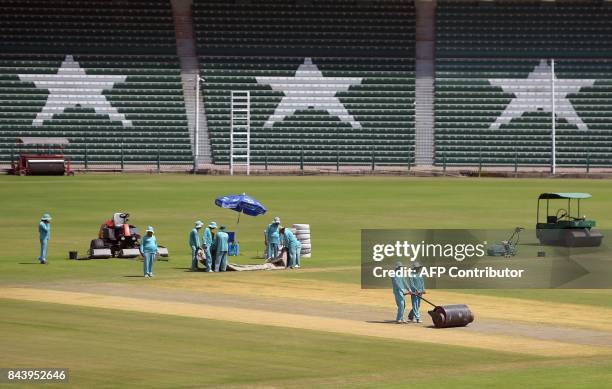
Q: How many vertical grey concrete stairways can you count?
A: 2